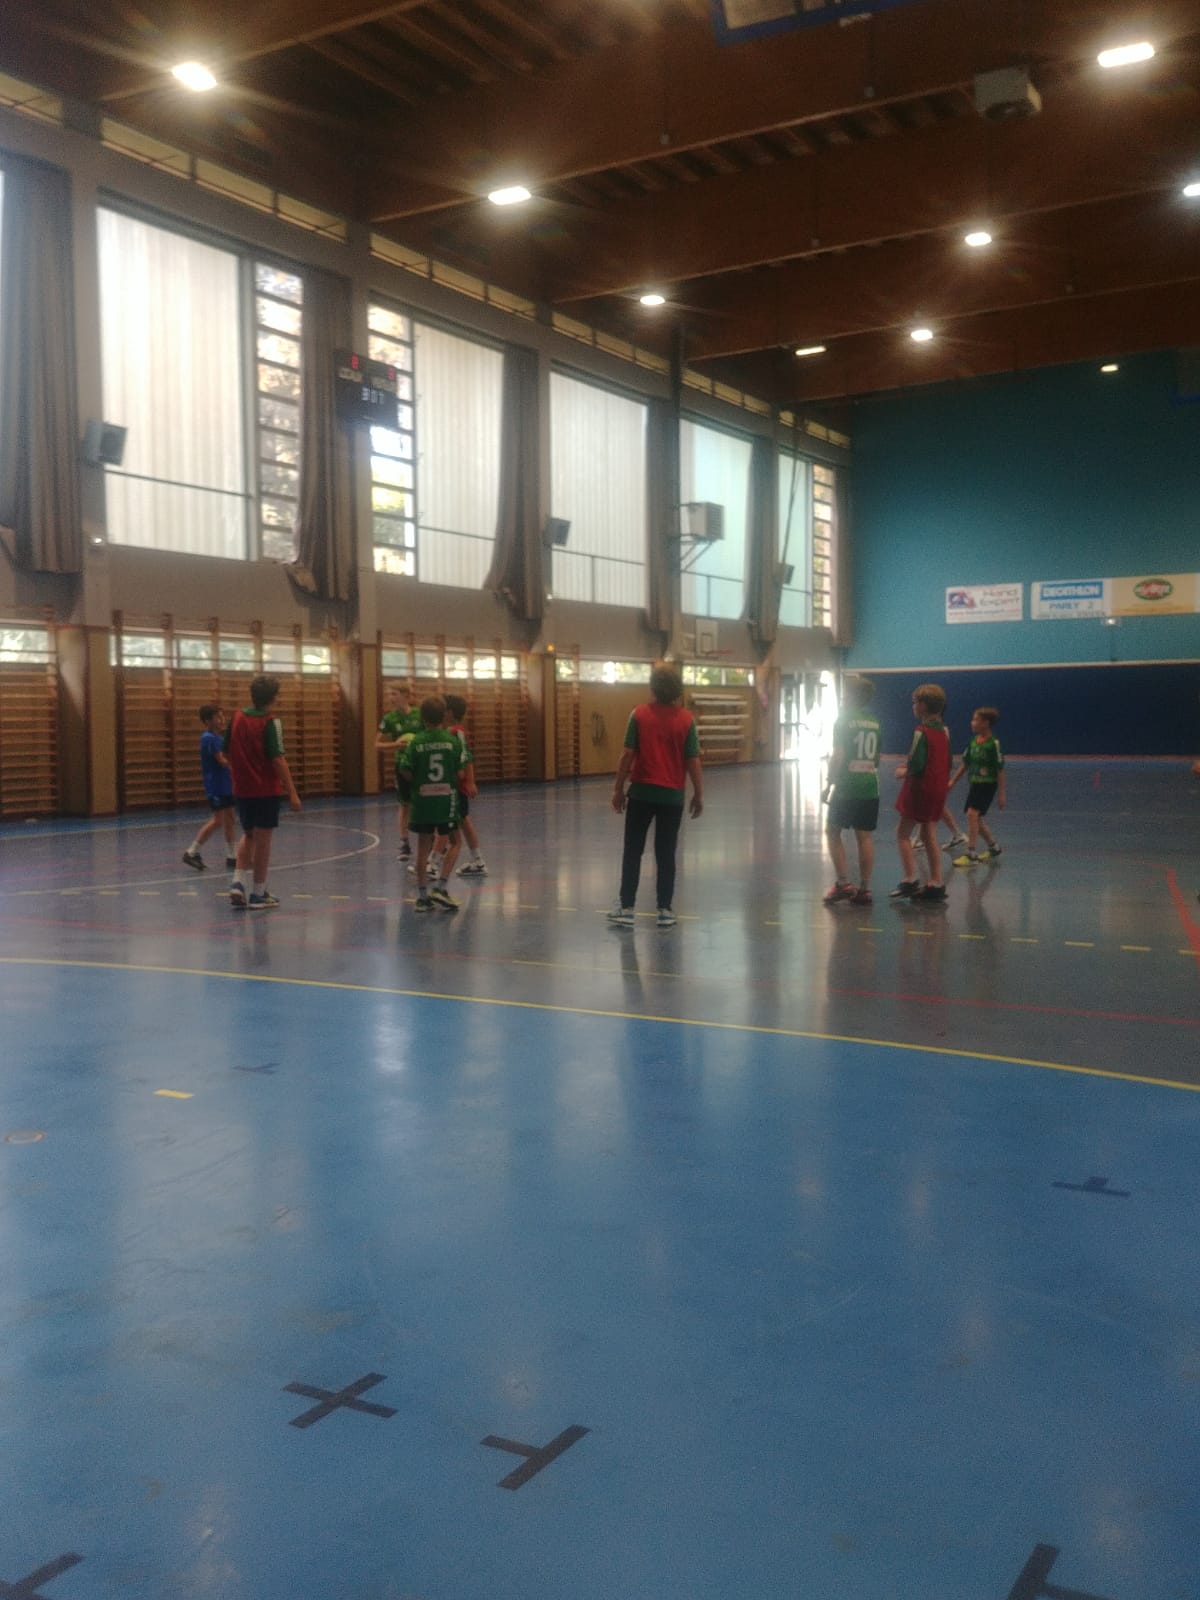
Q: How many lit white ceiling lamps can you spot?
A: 9